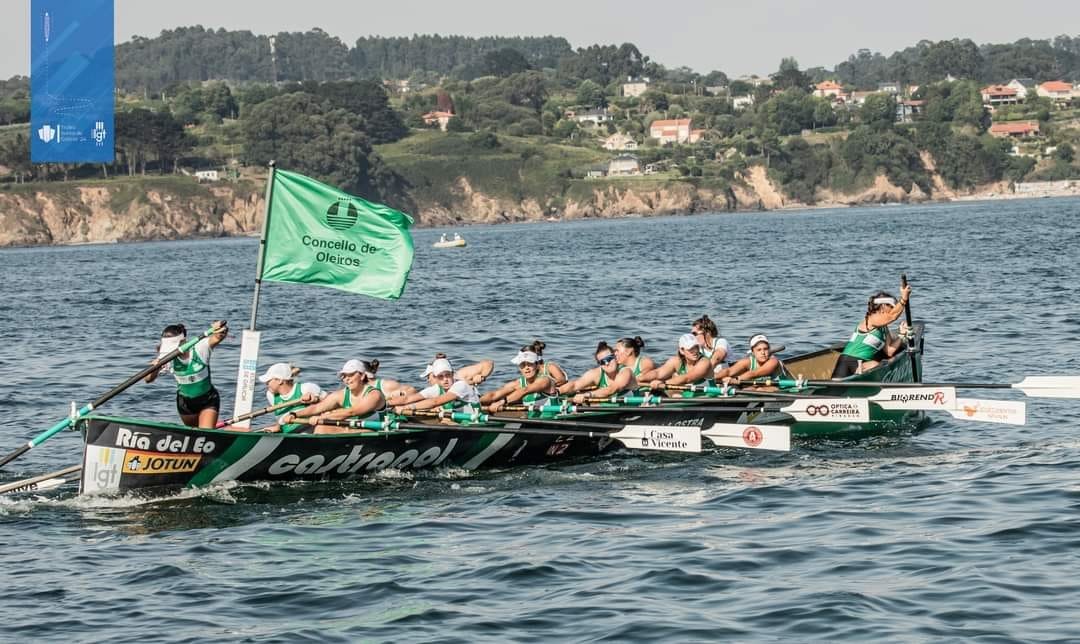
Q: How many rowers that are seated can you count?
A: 12